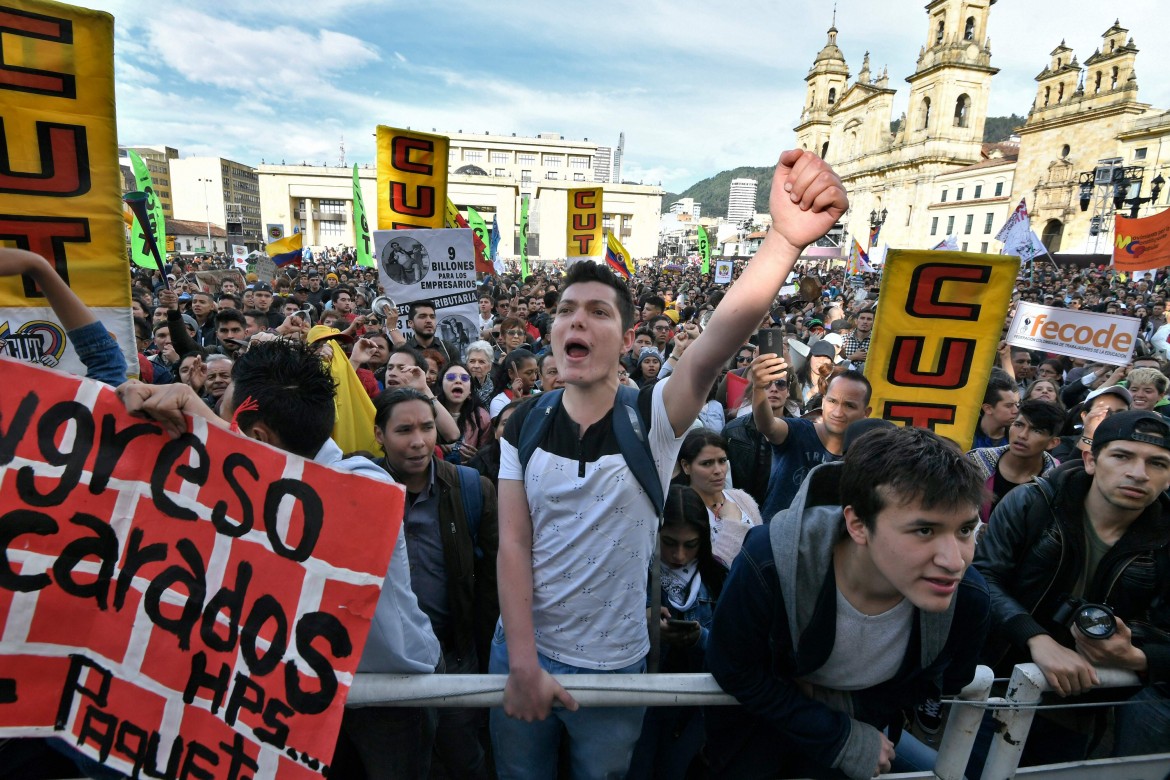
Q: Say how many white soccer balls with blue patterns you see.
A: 0